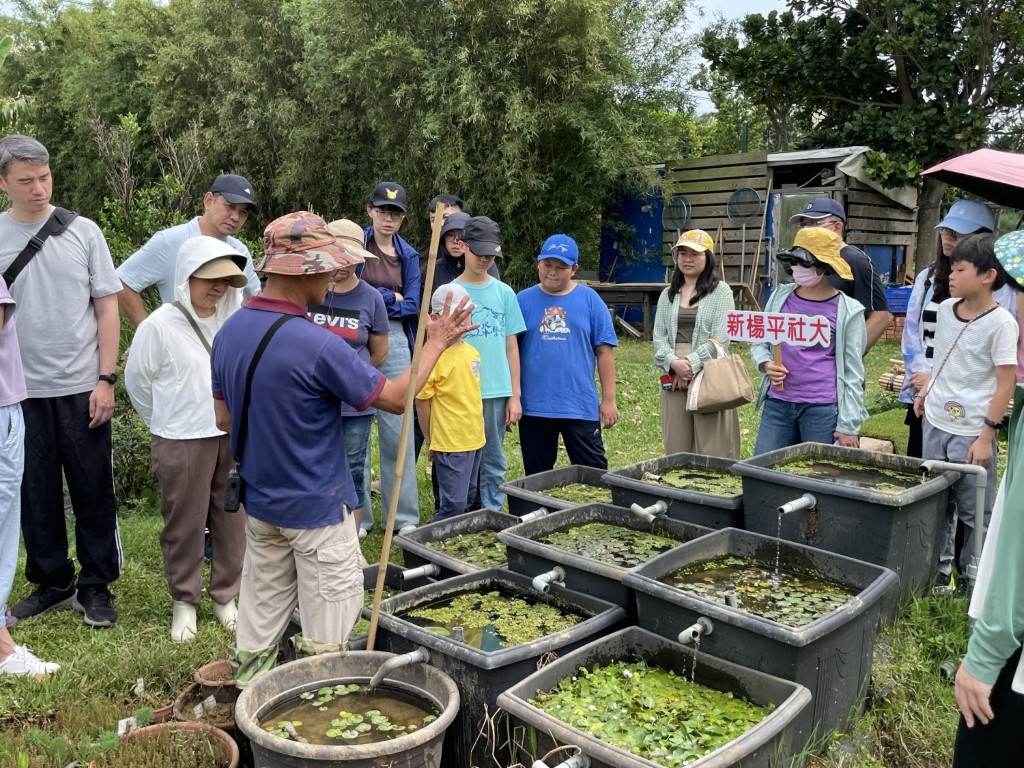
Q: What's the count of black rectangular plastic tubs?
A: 9